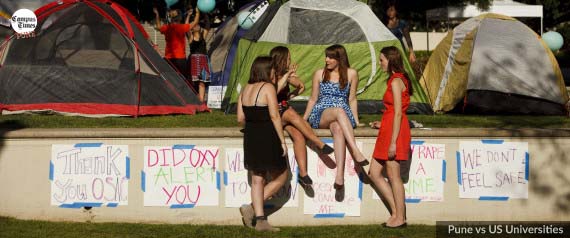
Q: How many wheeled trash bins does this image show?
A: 0